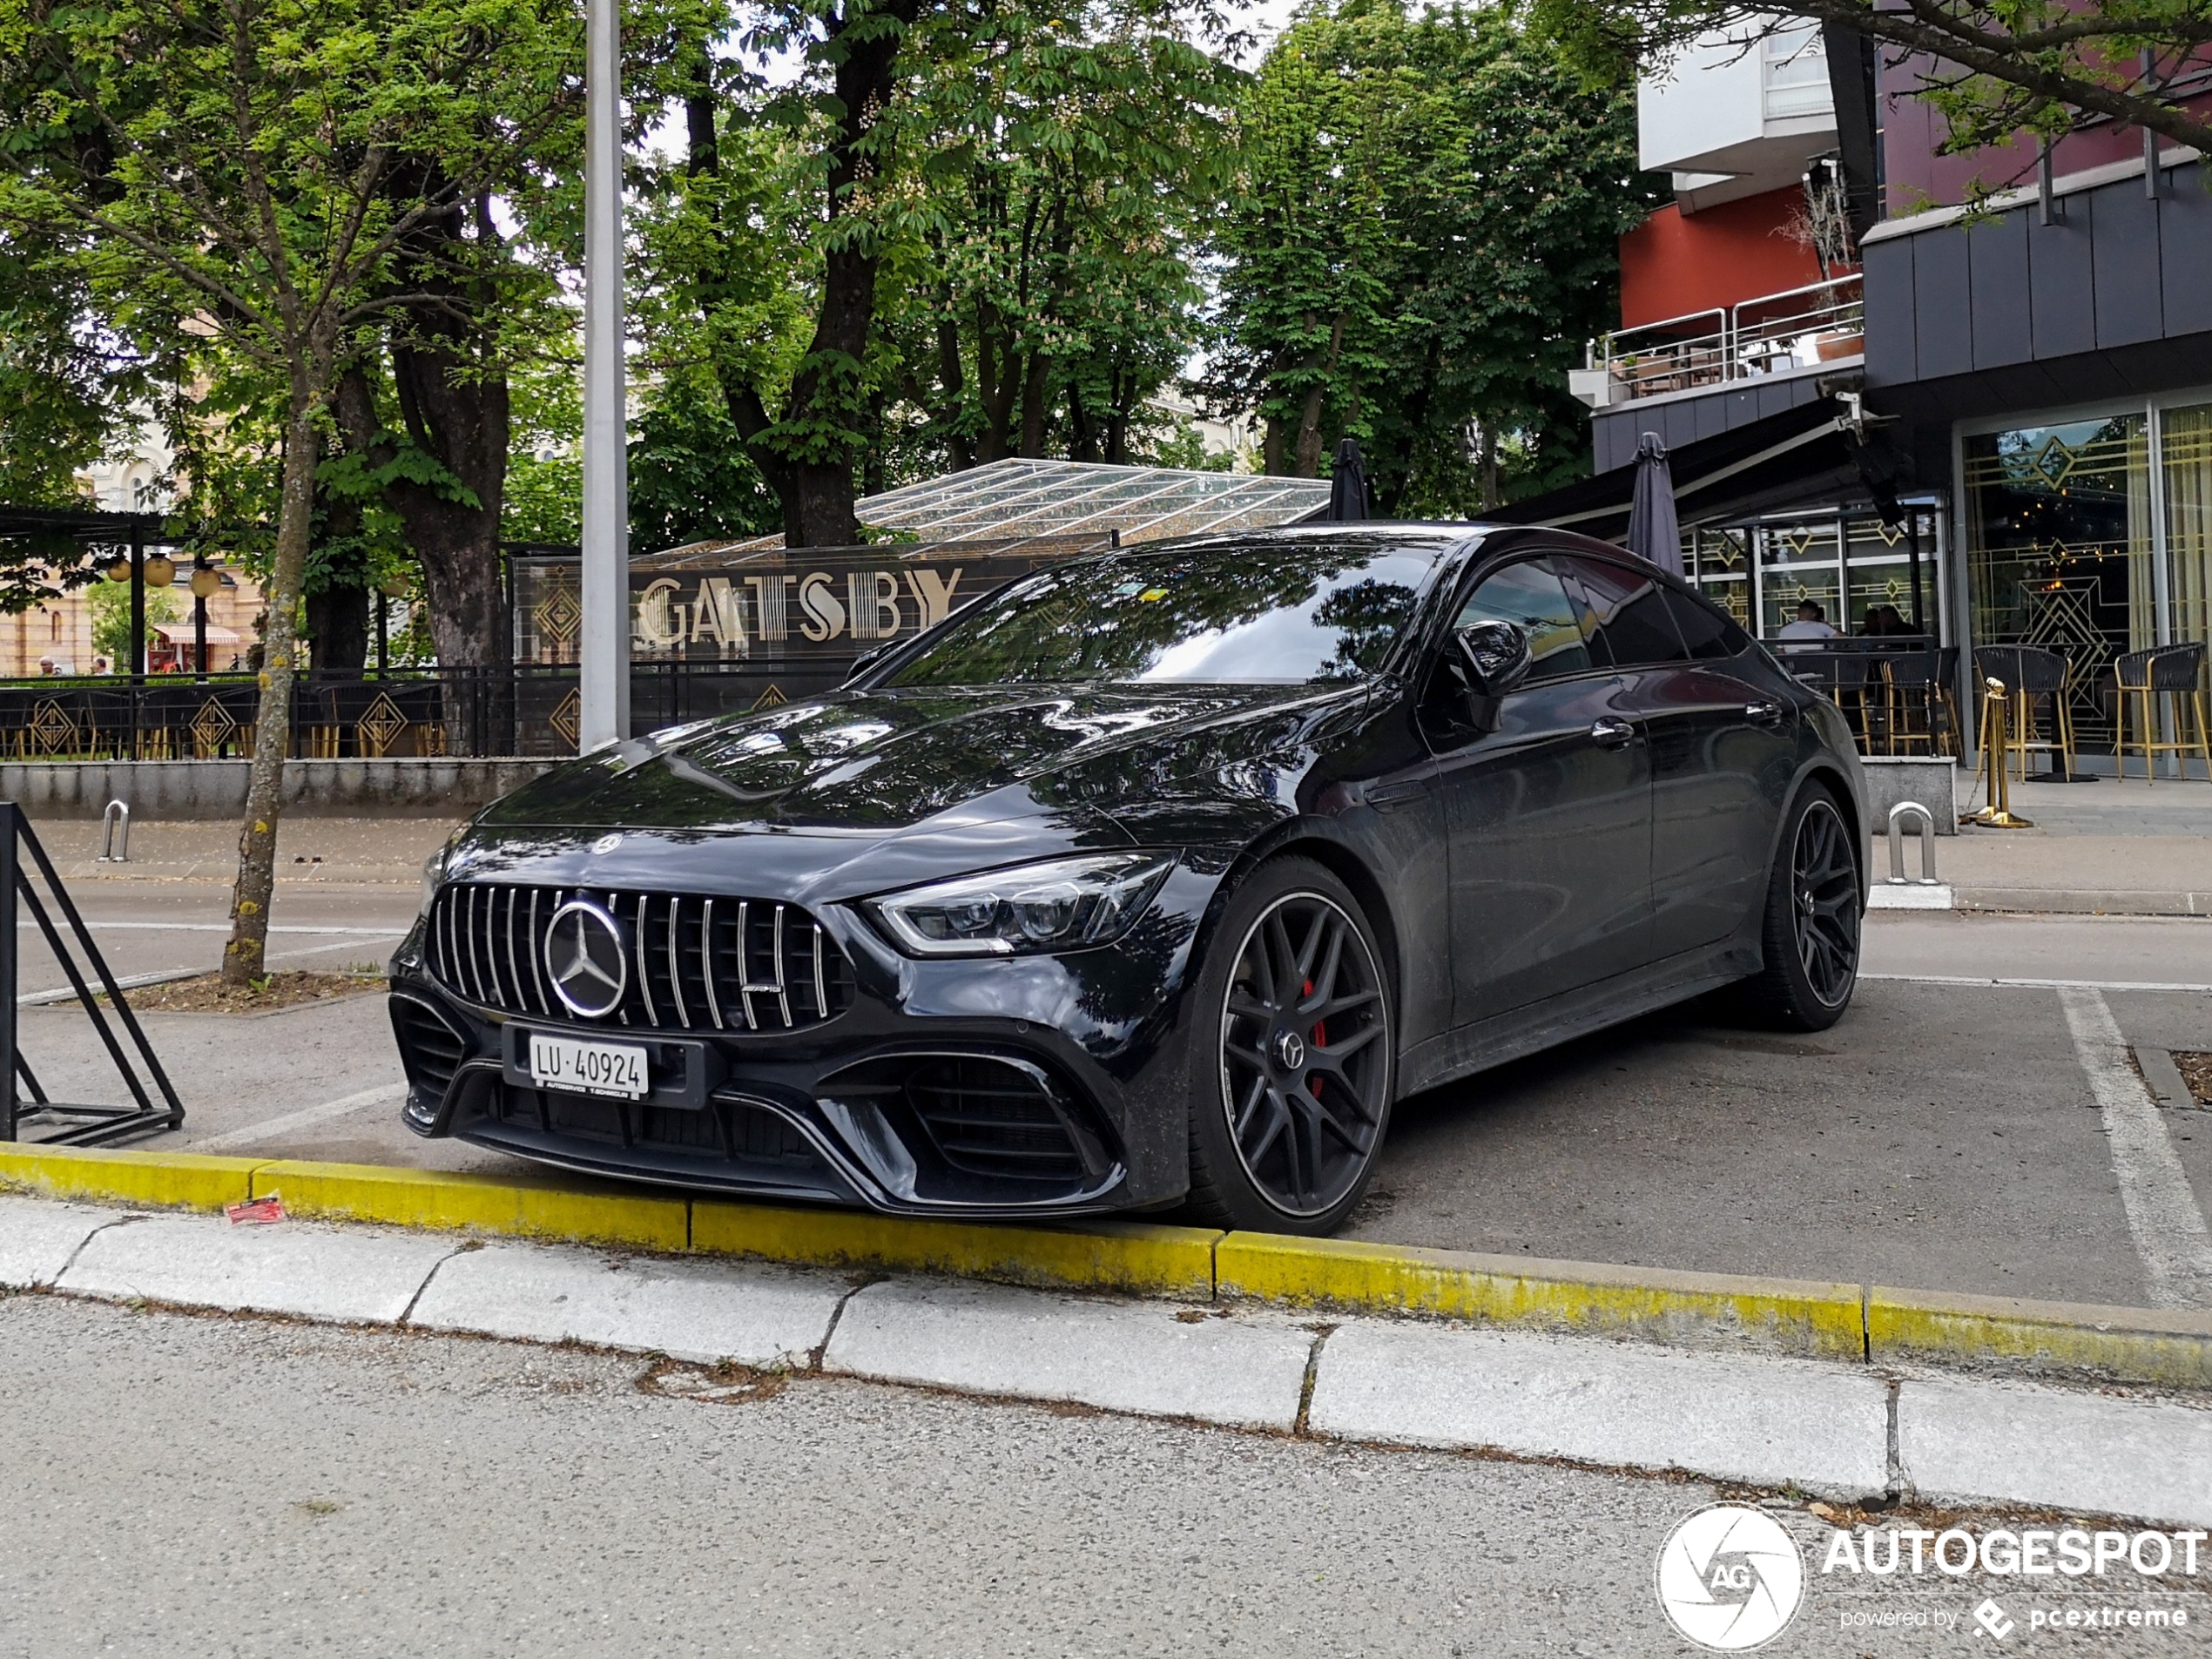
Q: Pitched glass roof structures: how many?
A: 1